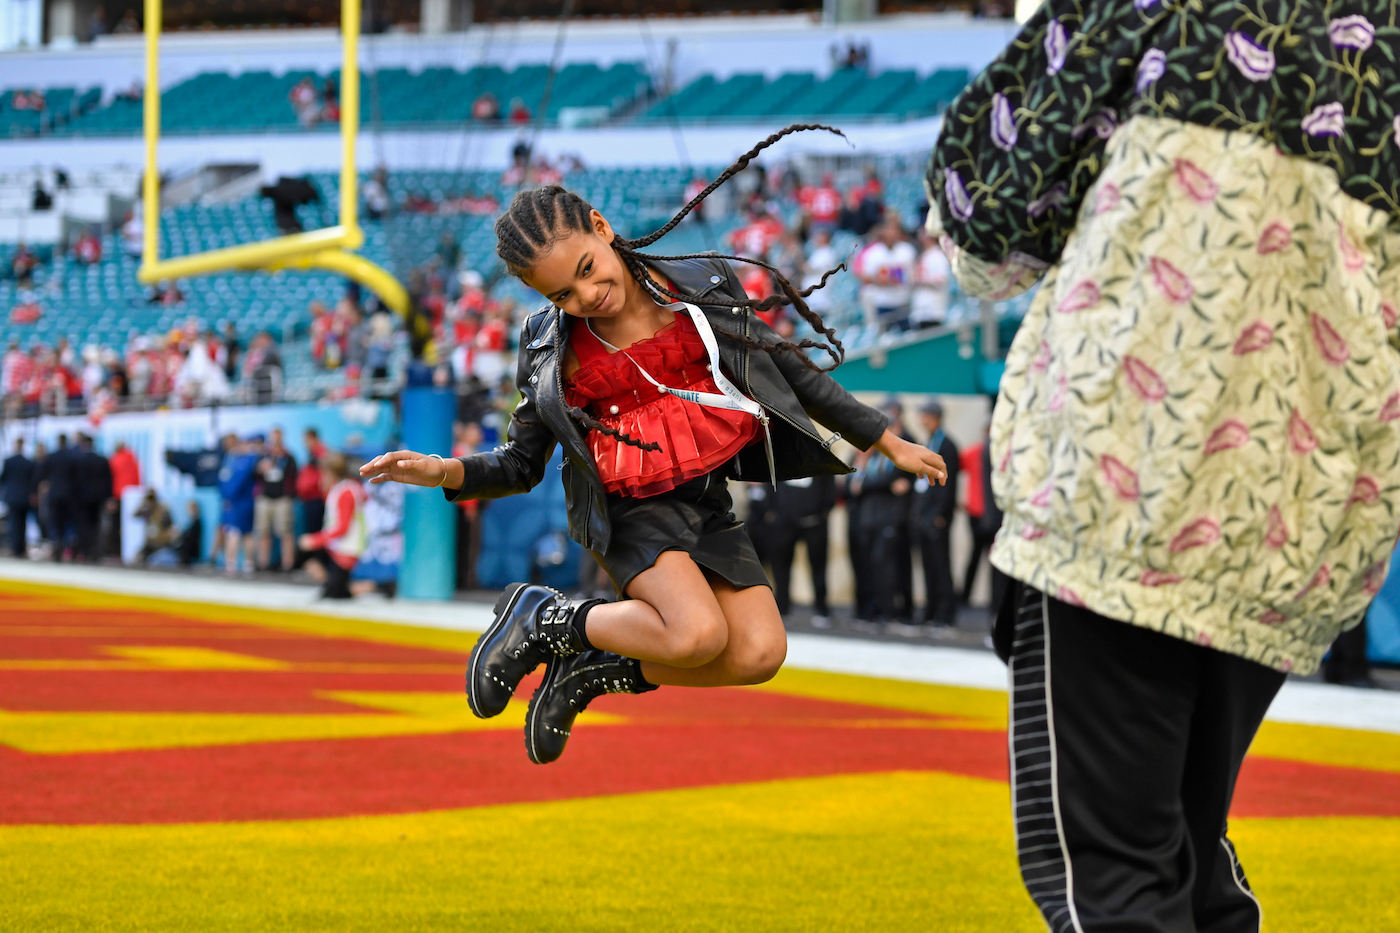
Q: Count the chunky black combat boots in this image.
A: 2